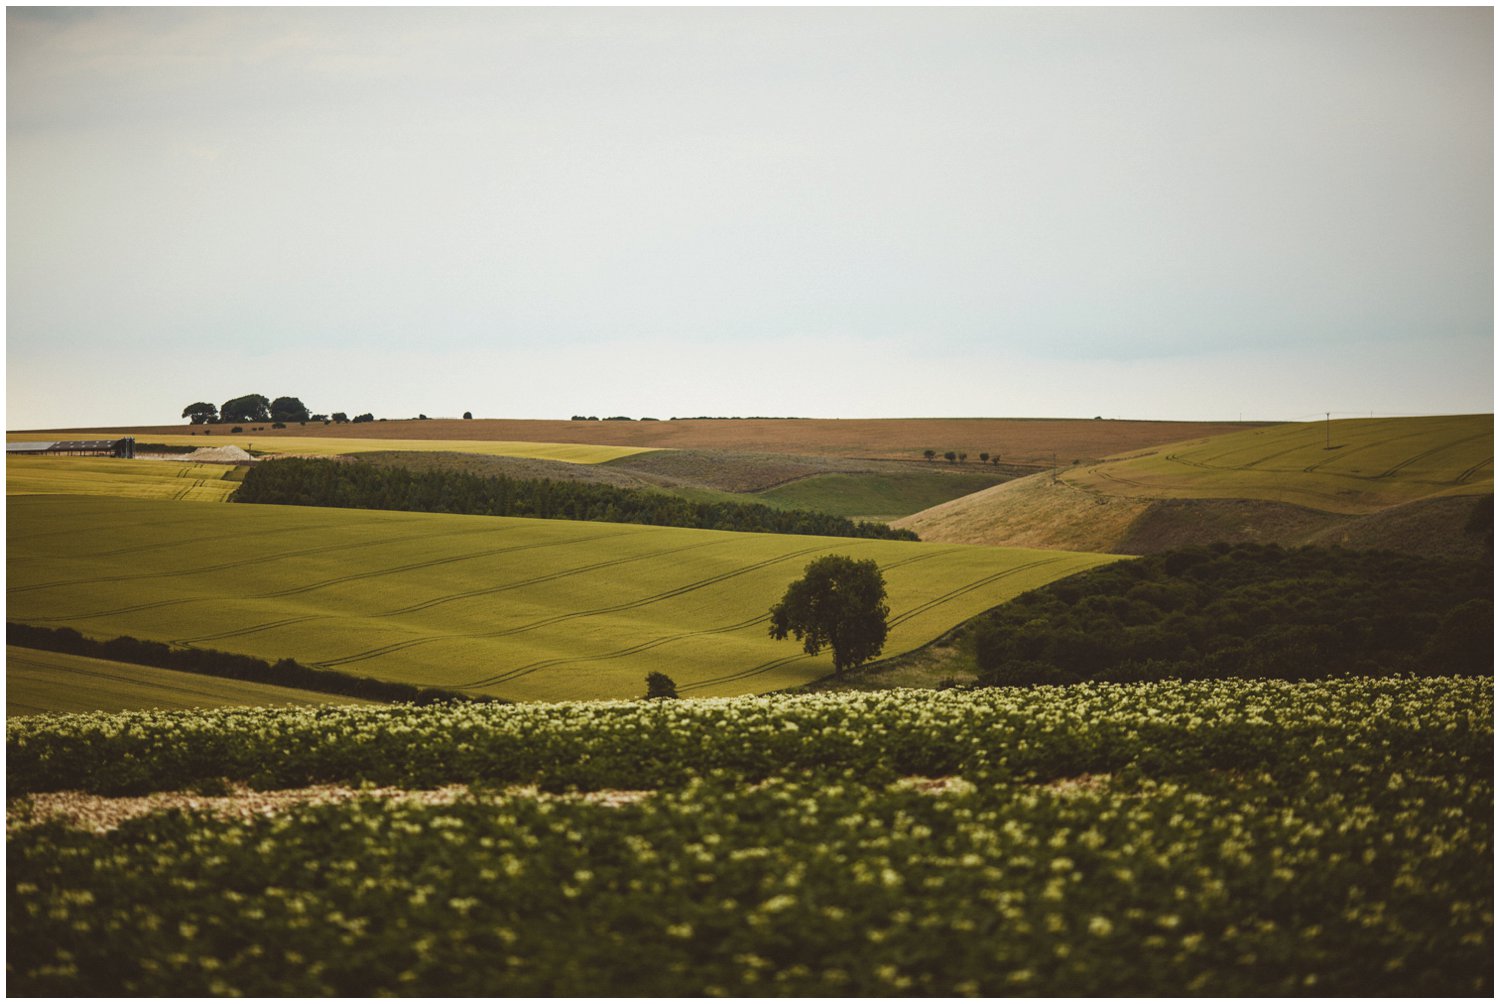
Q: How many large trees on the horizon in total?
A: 3